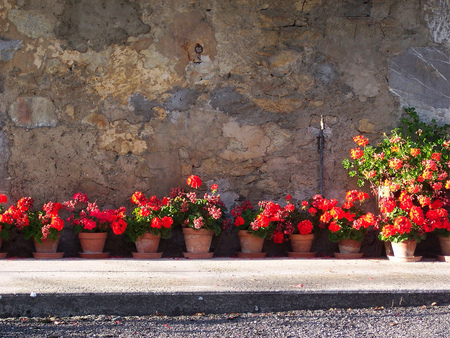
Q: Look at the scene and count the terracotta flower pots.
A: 10